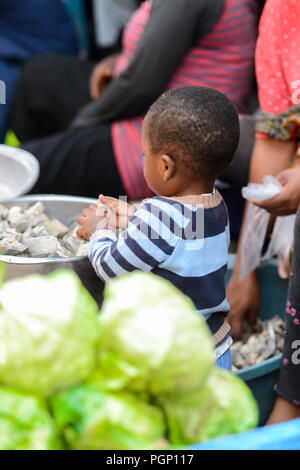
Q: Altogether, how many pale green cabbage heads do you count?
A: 5